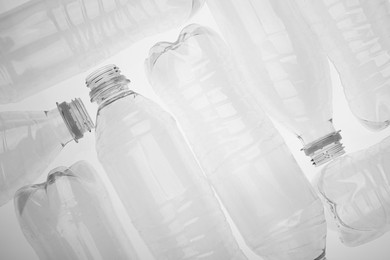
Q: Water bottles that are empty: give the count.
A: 8